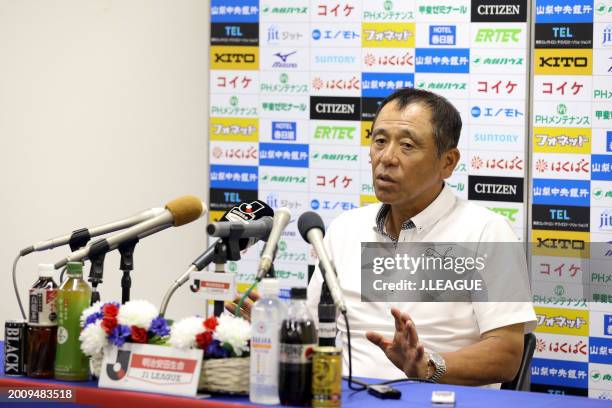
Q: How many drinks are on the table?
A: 6